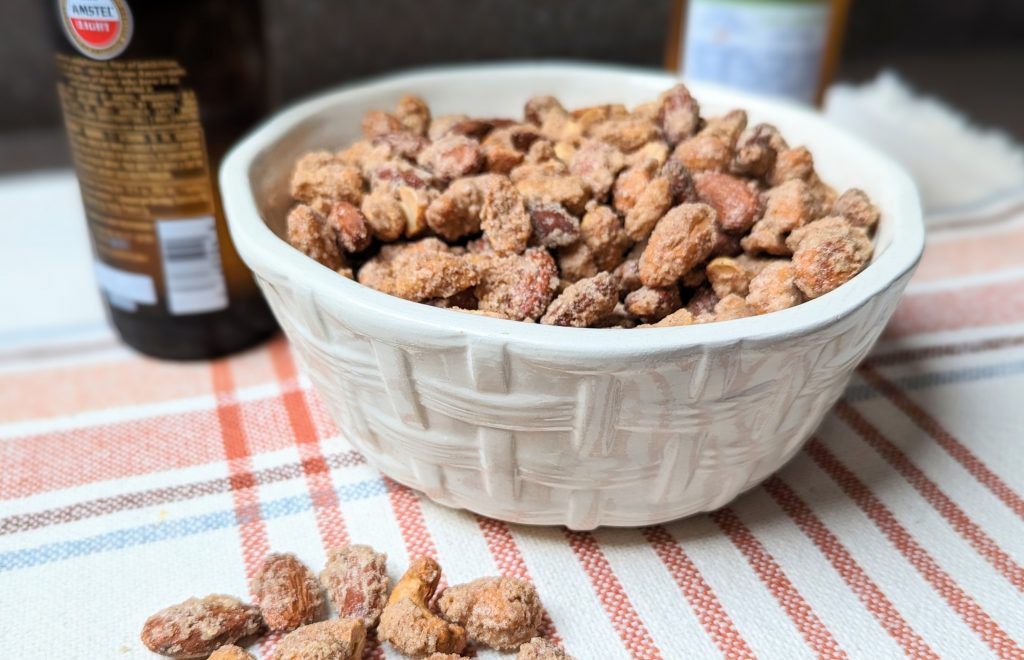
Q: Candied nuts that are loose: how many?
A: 9